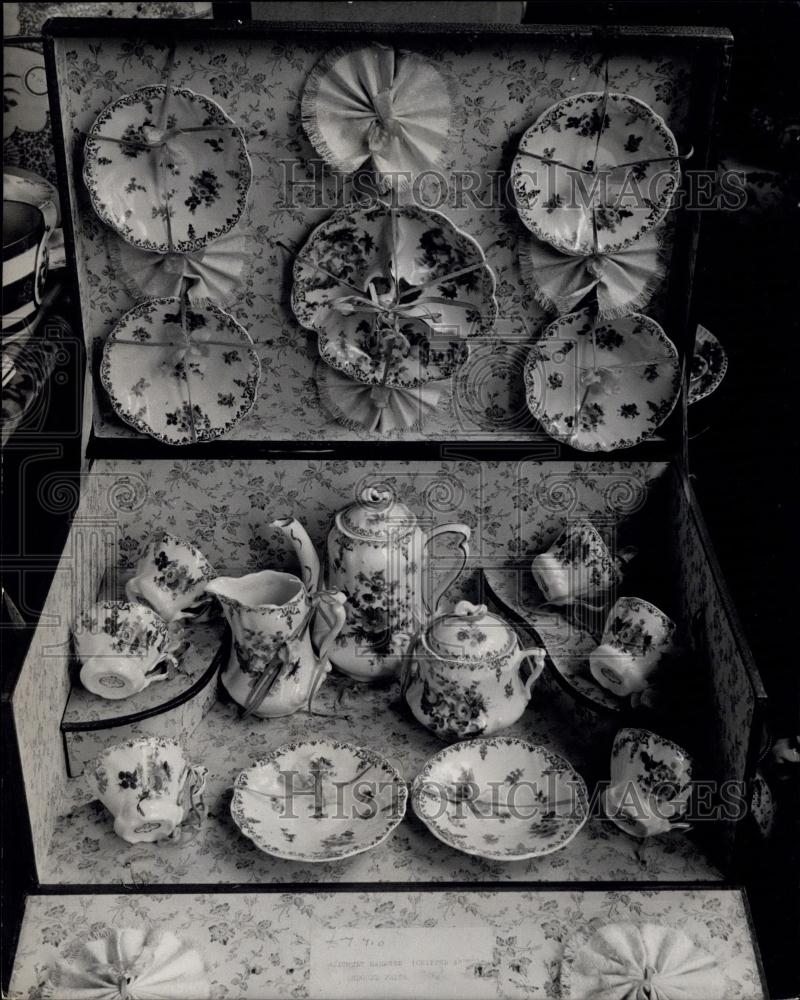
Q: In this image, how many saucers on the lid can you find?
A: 4